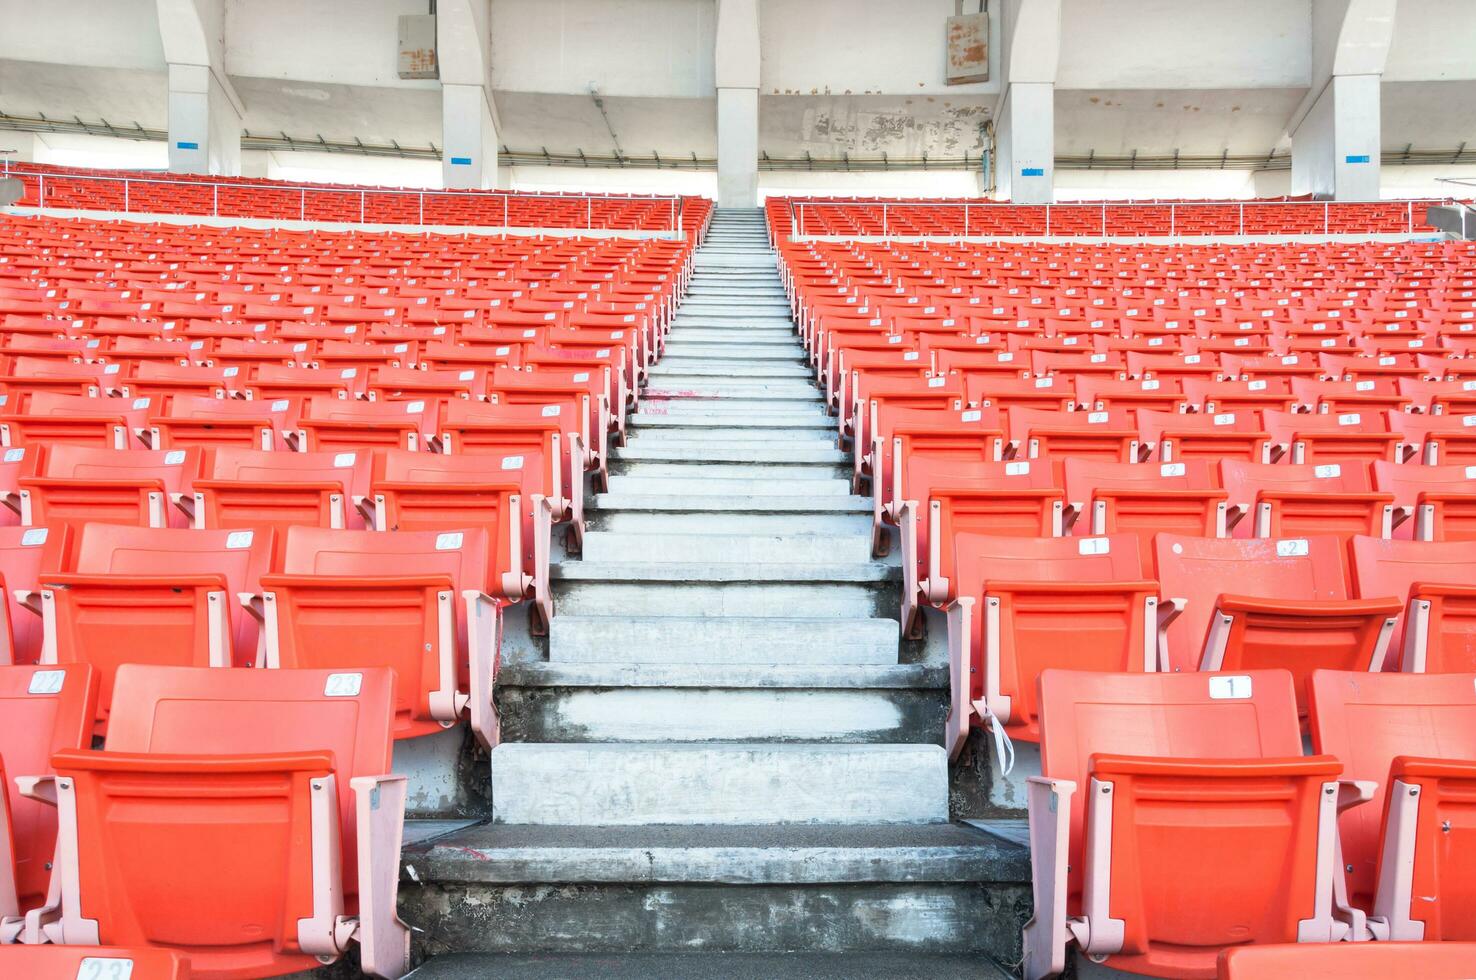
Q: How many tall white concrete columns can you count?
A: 5